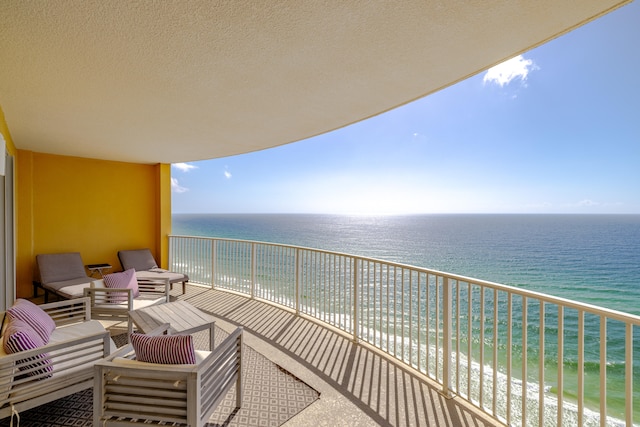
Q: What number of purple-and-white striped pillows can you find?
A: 4